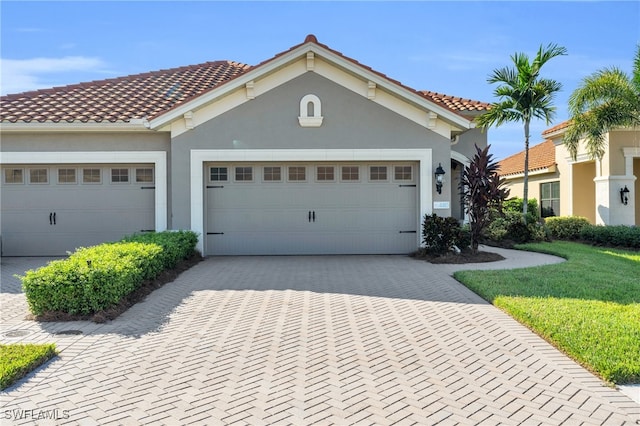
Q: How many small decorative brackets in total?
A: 5